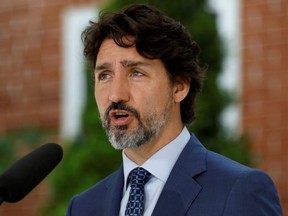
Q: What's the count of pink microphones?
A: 0